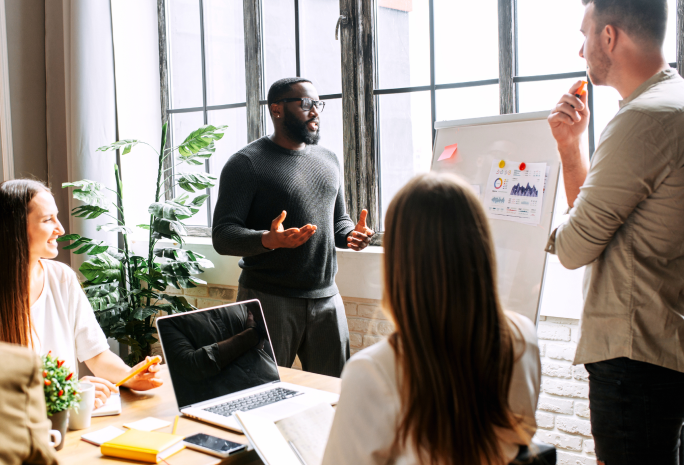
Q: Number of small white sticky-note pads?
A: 2